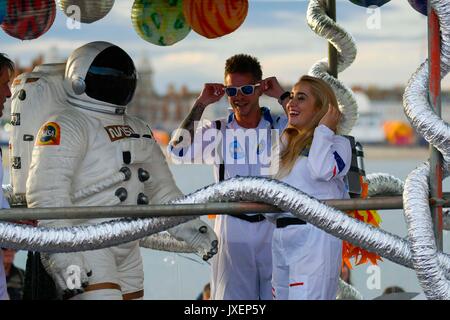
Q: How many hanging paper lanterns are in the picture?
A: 7